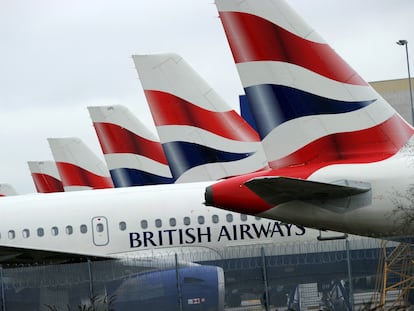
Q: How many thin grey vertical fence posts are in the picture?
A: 5